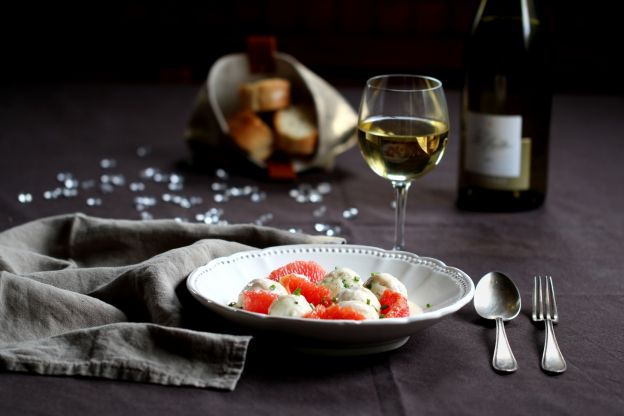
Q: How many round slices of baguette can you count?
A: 3